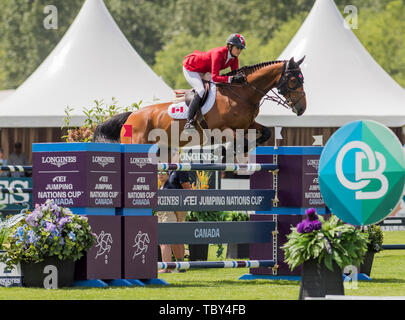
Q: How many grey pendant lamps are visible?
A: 0